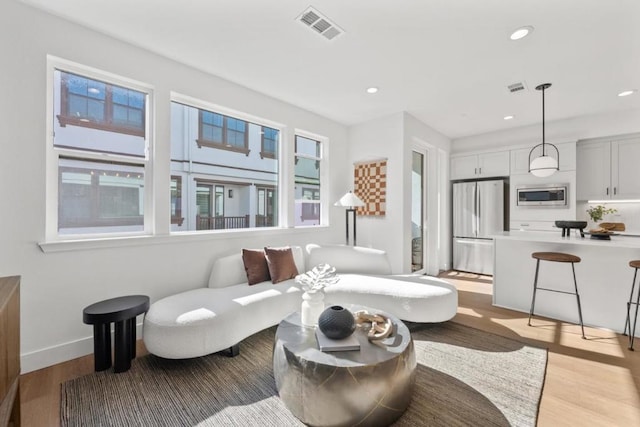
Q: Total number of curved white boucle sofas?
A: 1